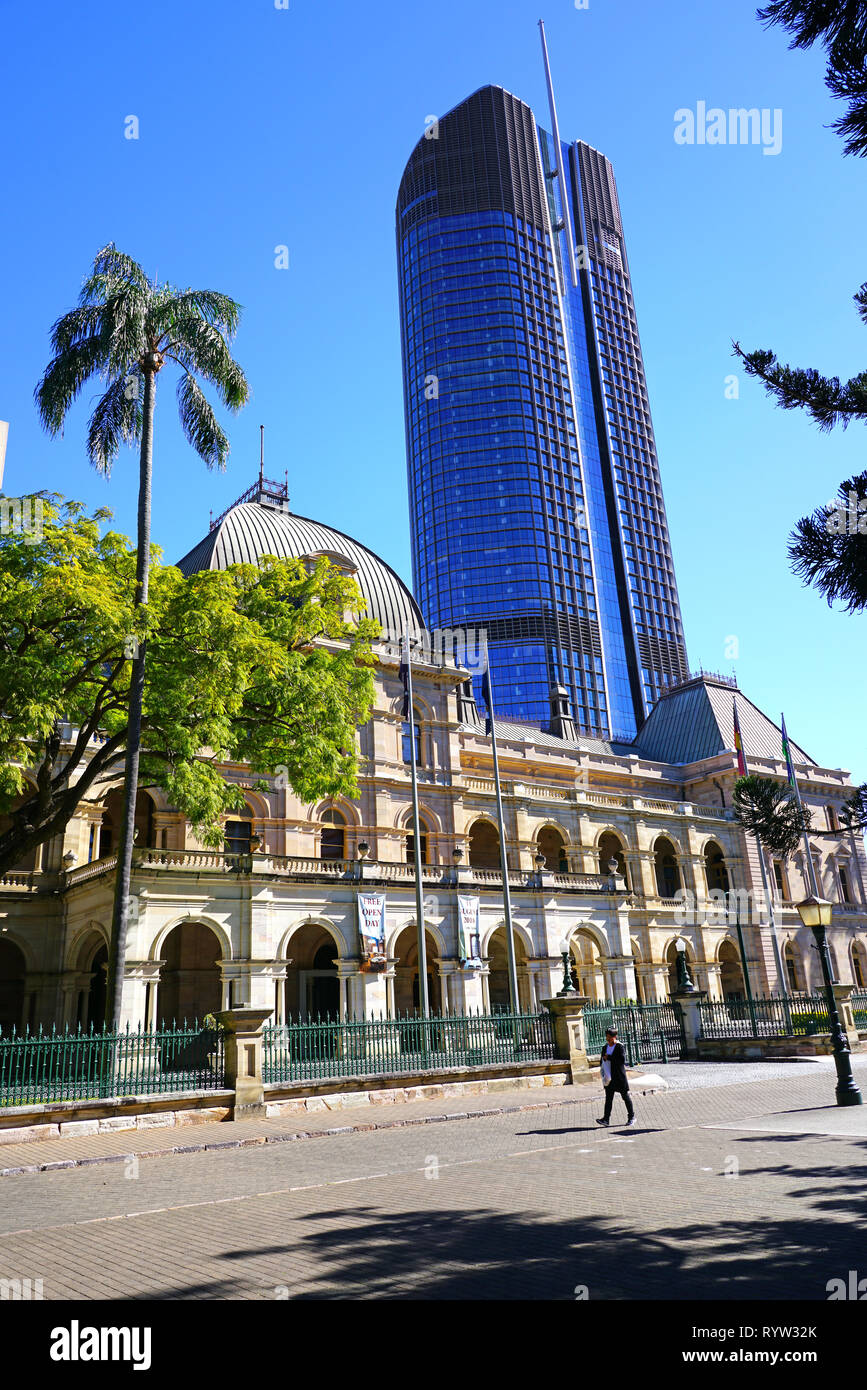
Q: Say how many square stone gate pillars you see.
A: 4